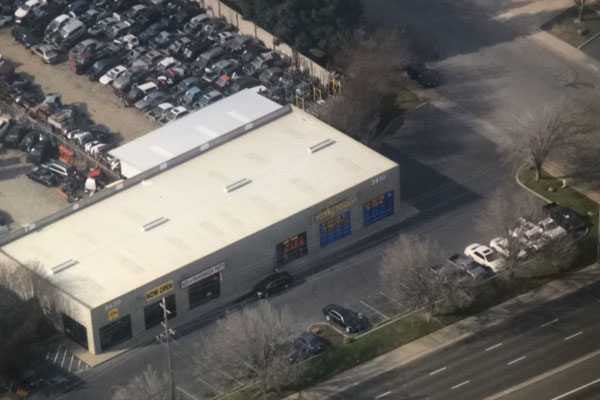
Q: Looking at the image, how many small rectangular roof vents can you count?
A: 4